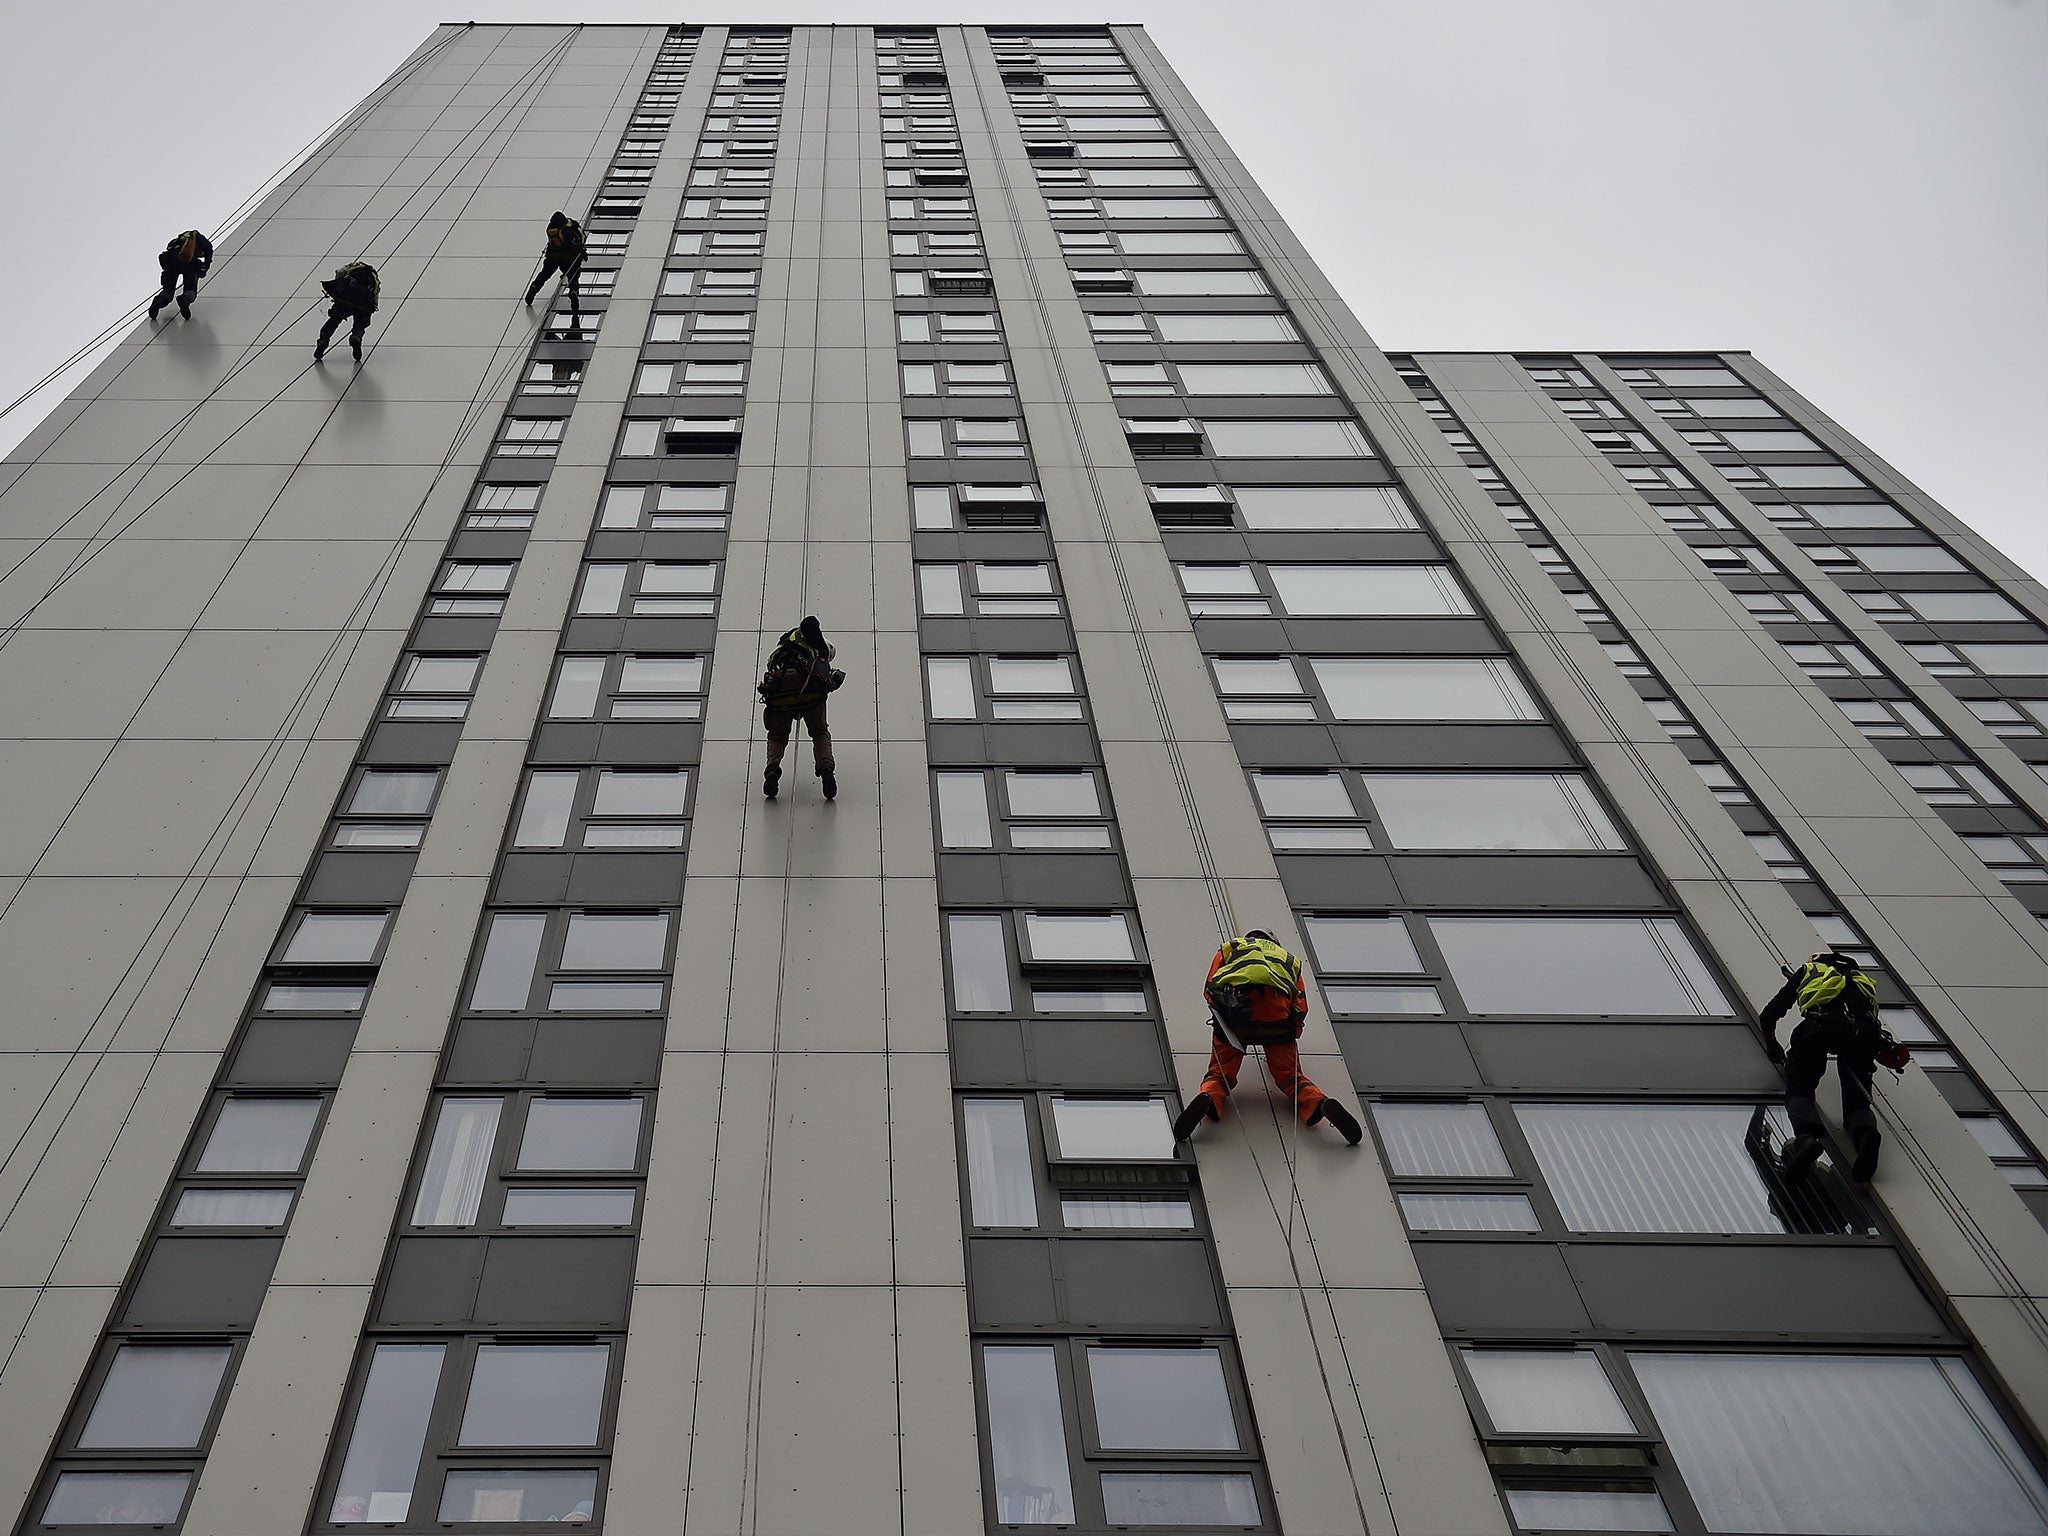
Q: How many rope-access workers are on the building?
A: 6